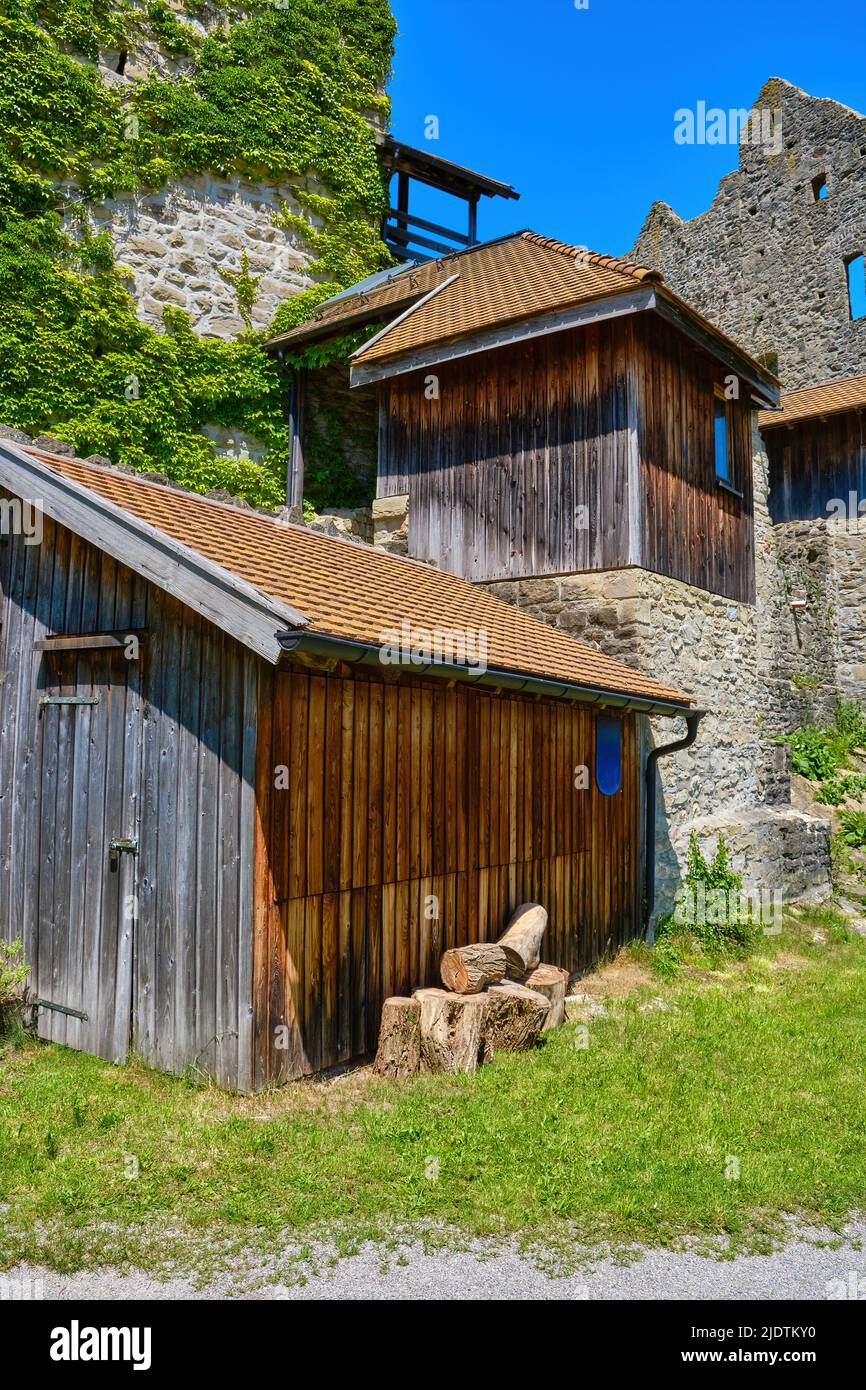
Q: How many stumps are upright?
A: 4